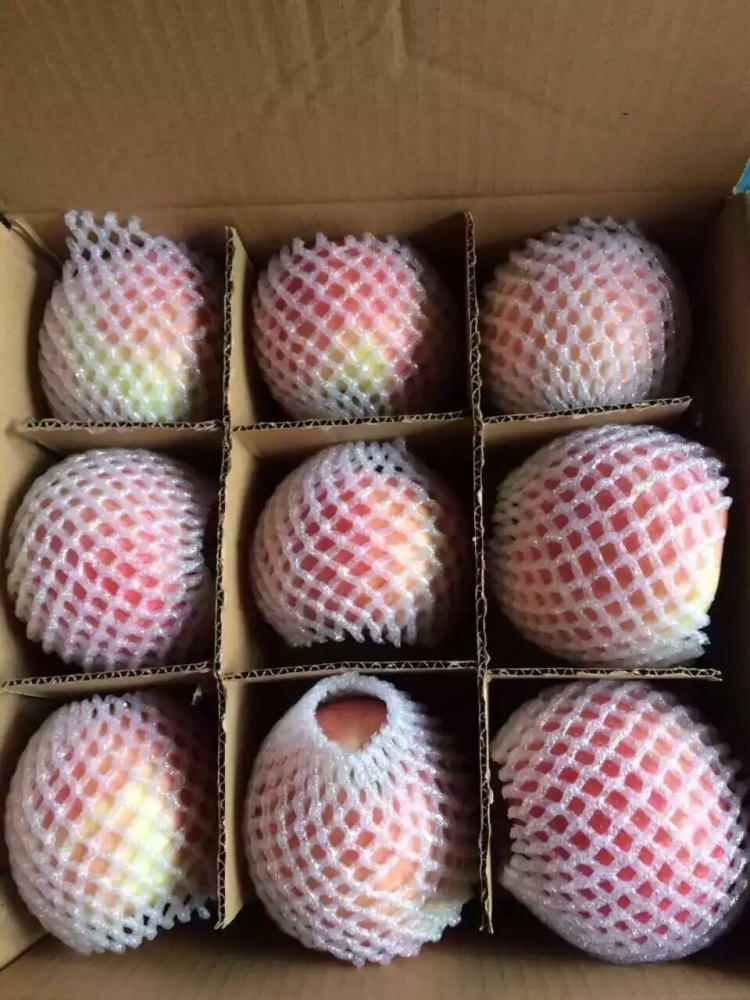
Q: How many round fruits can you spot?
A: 9